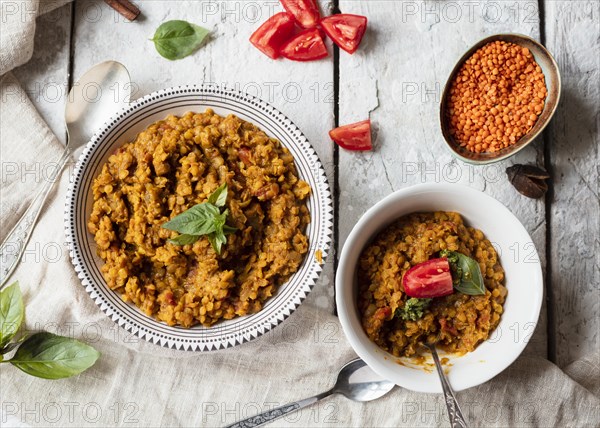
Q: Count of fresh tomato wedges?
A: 6